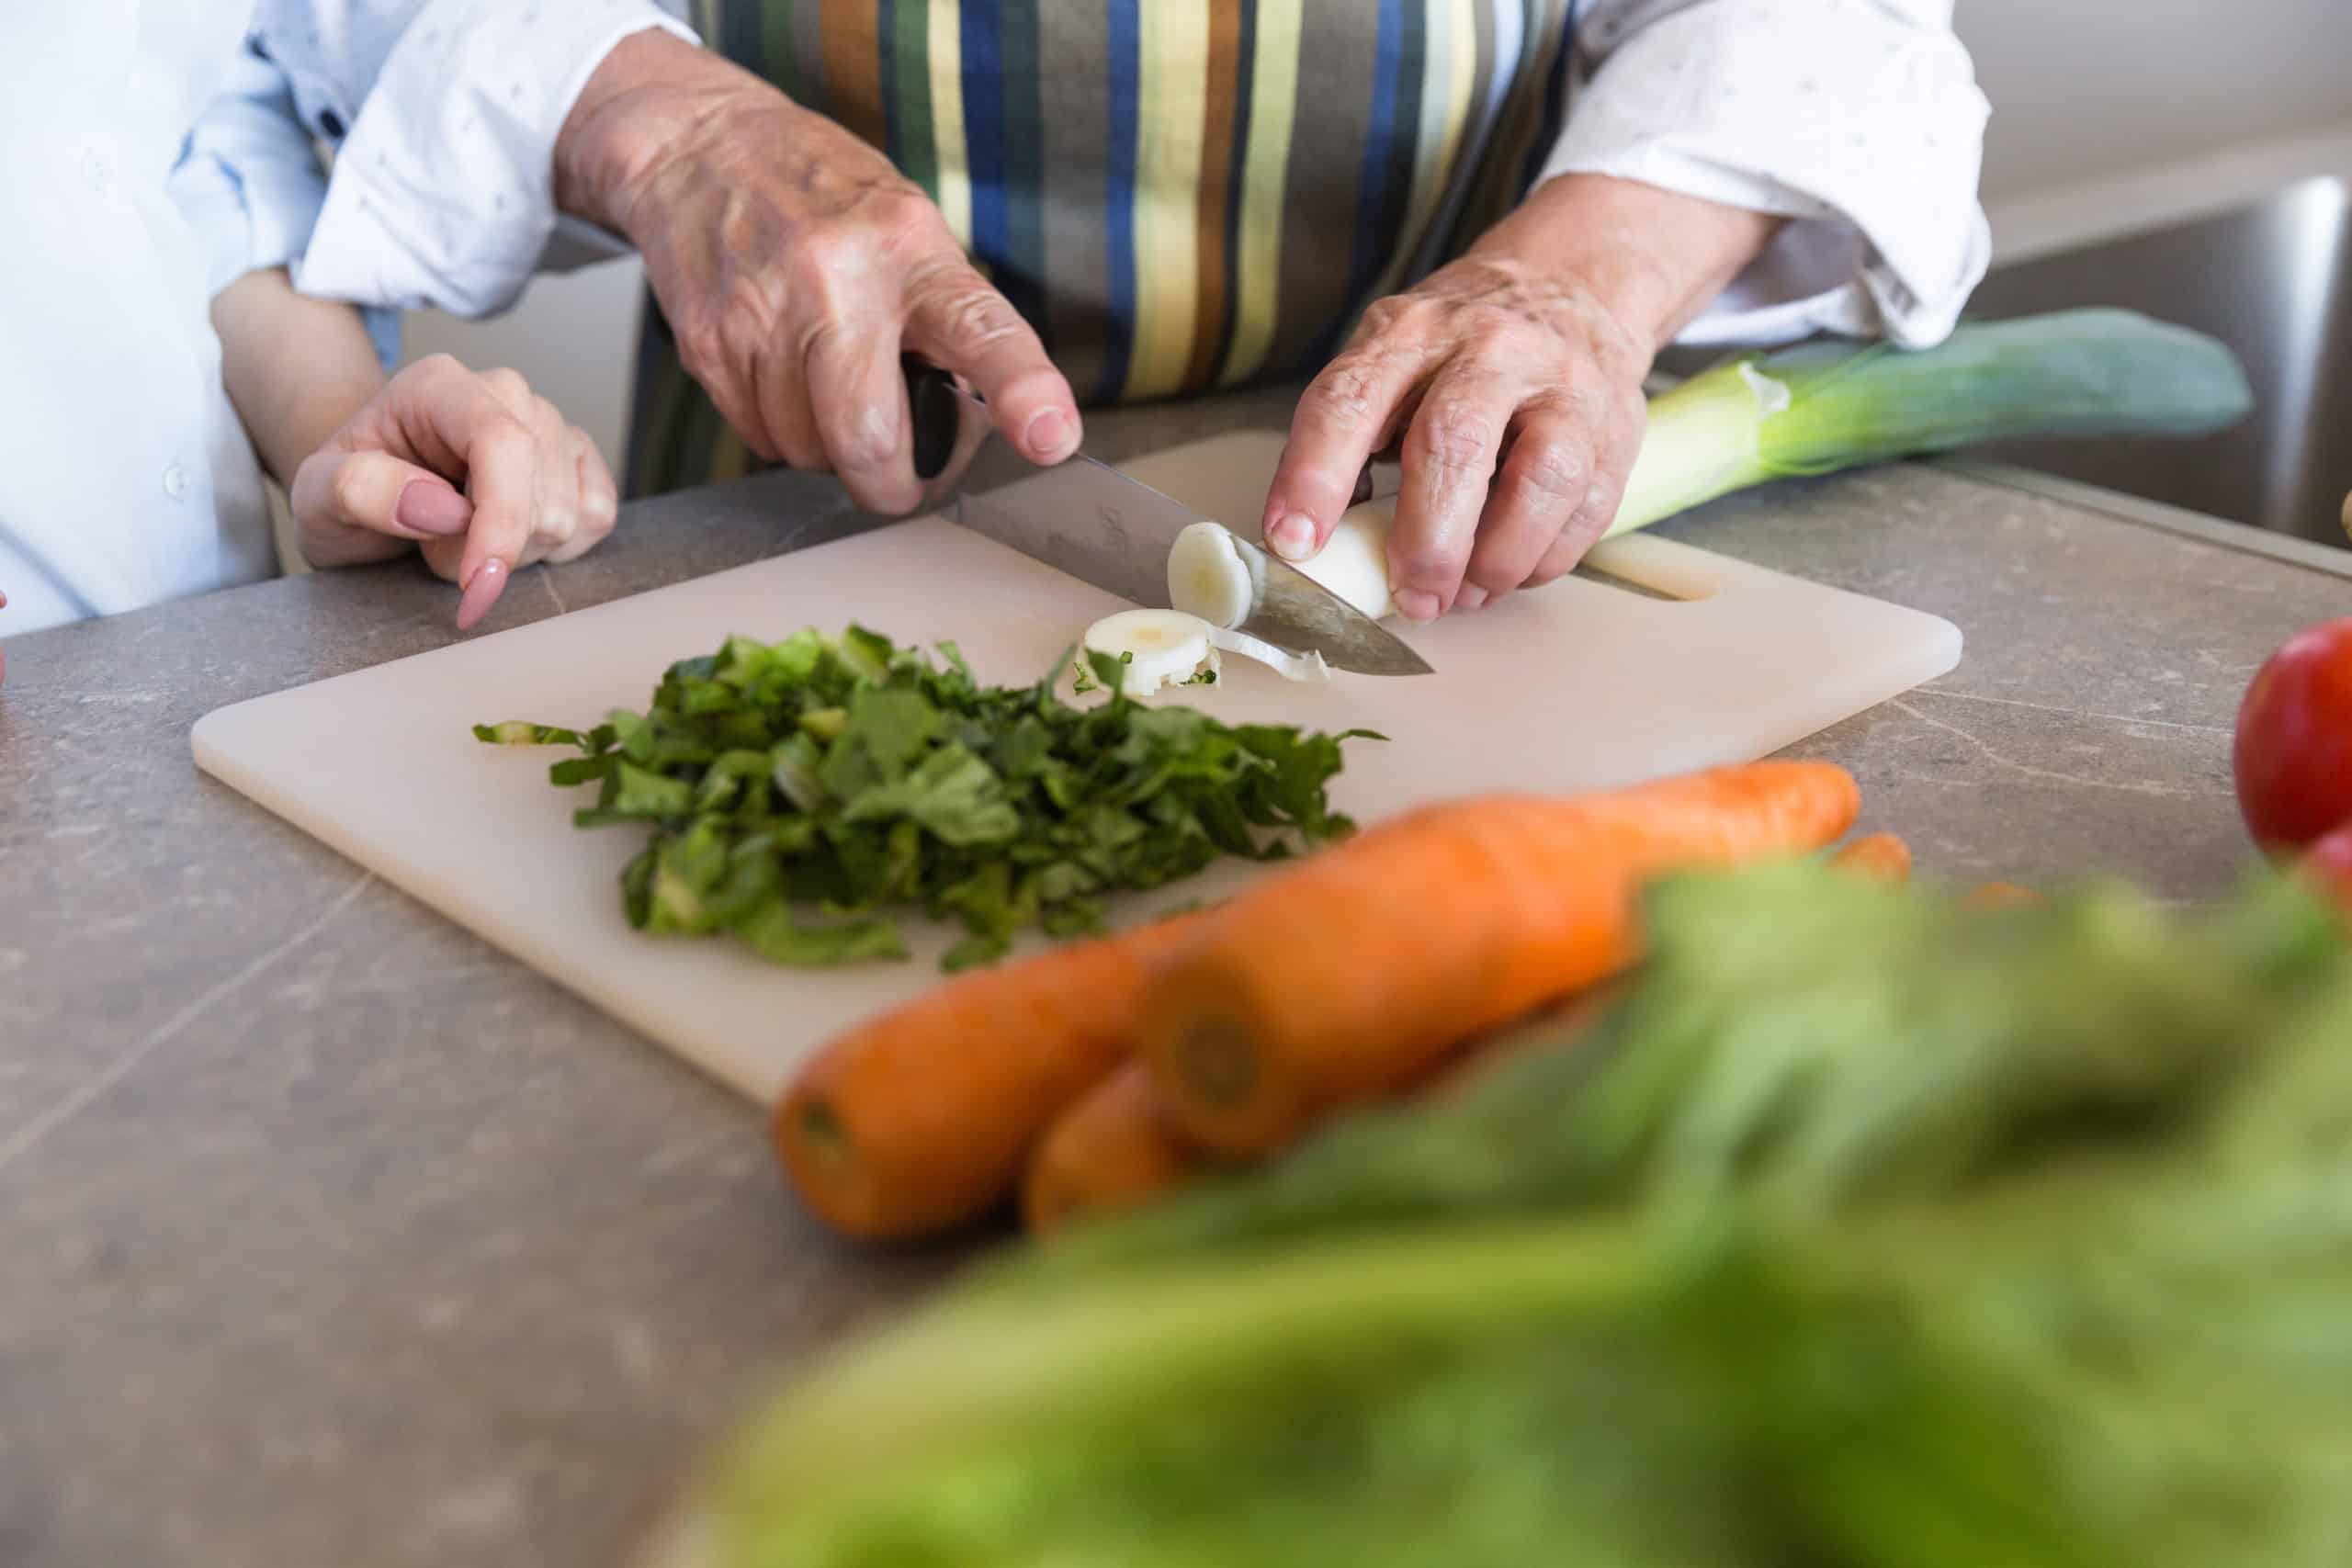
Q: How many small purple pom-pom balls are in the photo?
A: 0